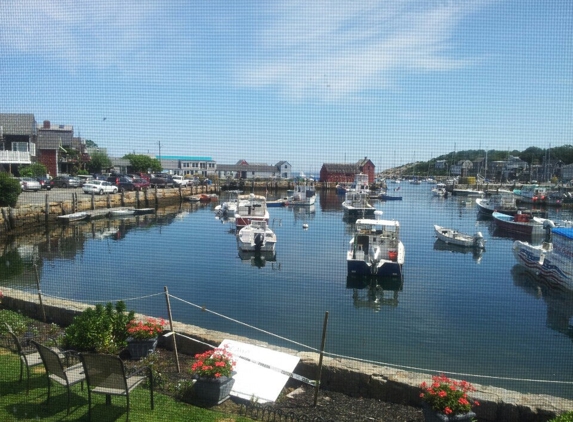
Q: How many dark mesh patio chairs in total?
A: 3